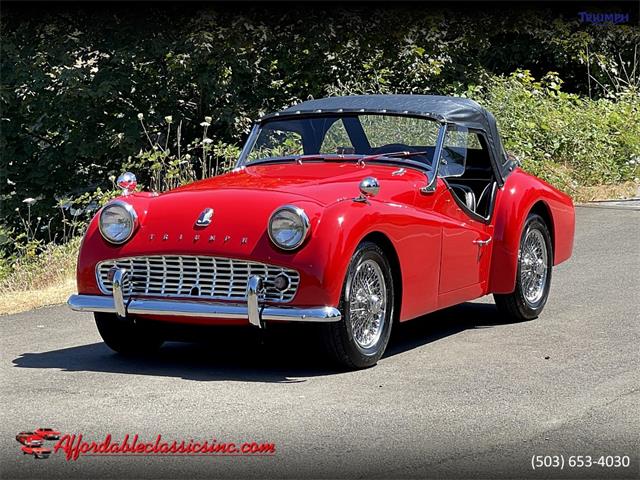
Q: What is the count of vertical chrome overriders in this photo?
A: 2